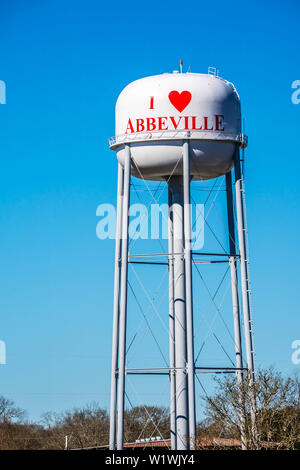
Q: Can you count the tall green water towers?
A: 0